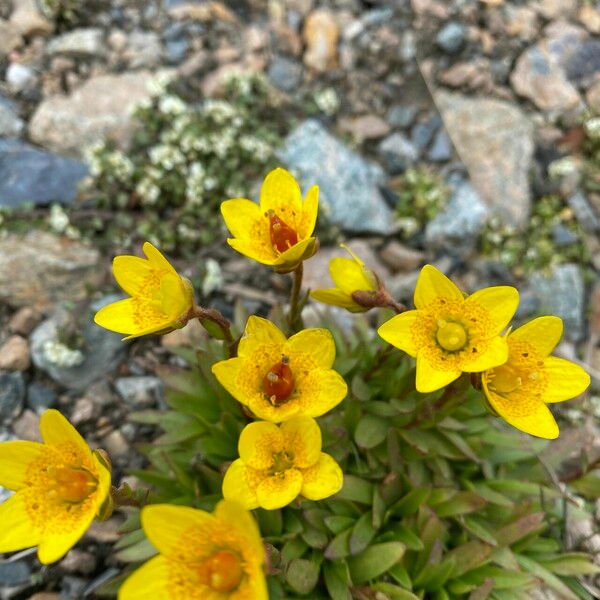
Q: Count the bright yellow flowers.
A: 9